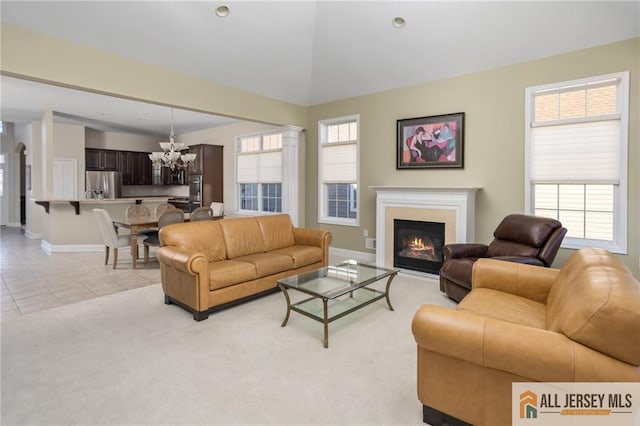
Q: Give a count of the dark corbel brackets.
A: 3